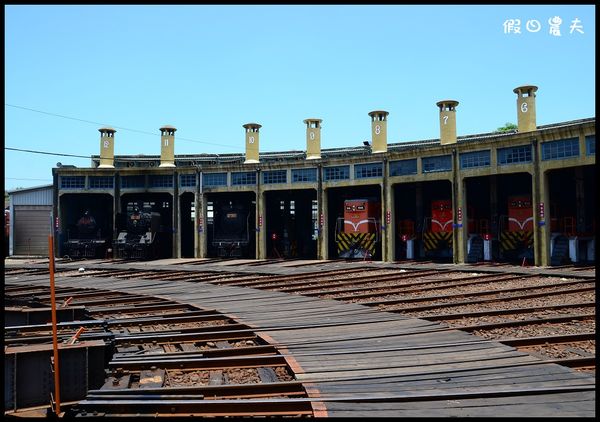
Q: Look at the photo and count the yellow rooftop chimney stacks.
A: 7